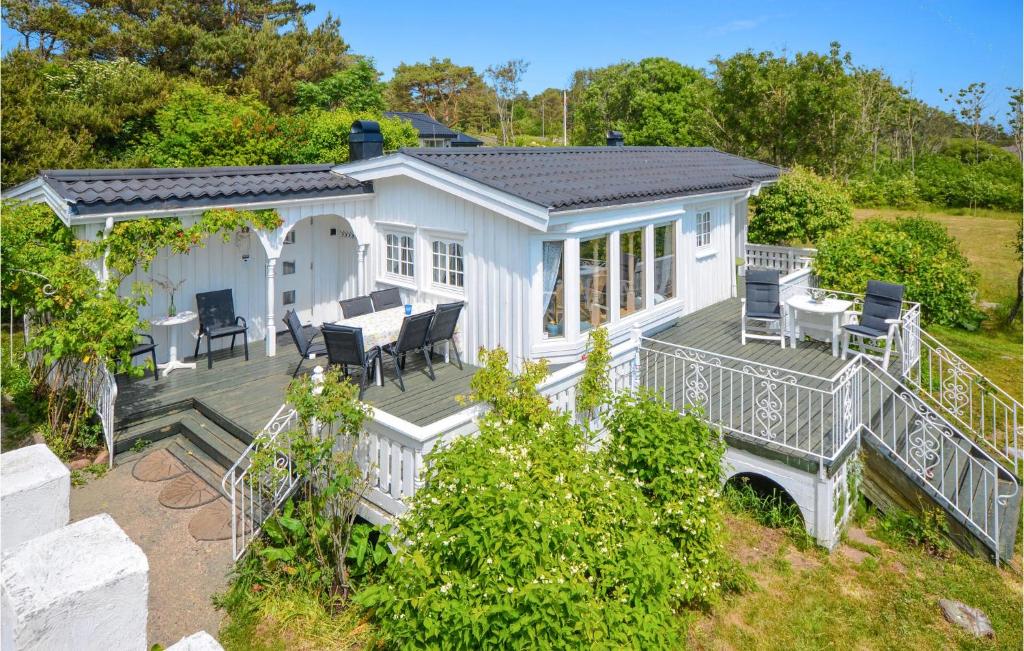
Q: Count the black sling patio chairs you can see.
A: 8